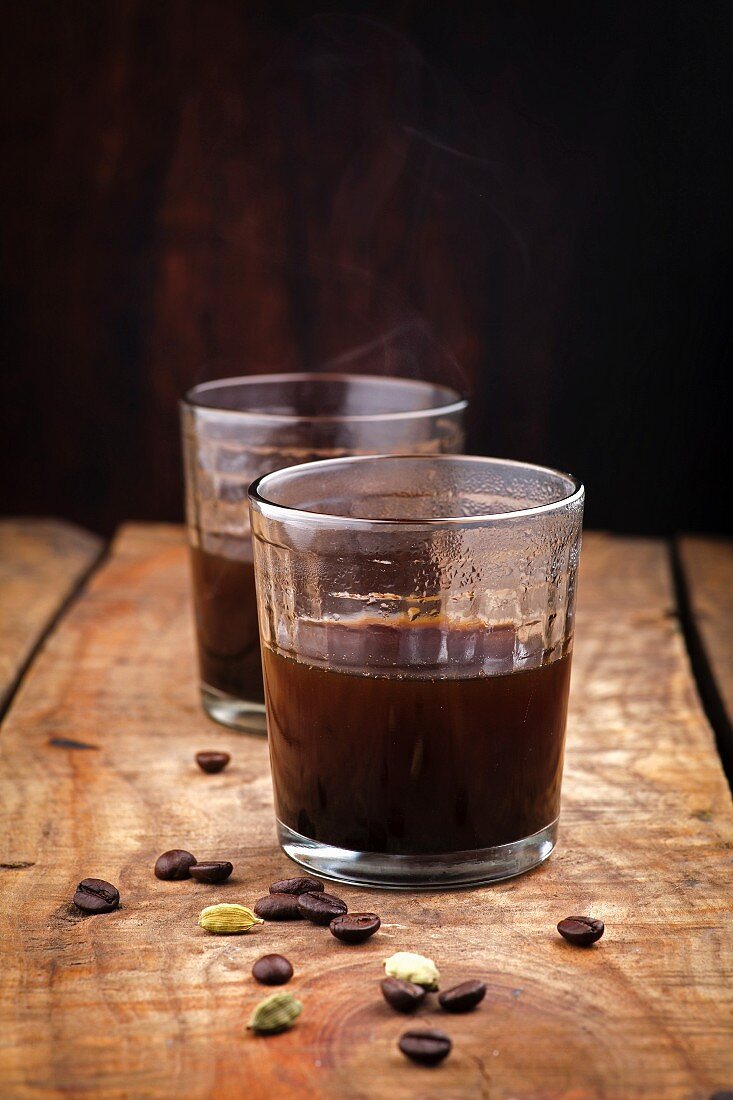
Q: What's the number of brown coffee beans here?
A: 13